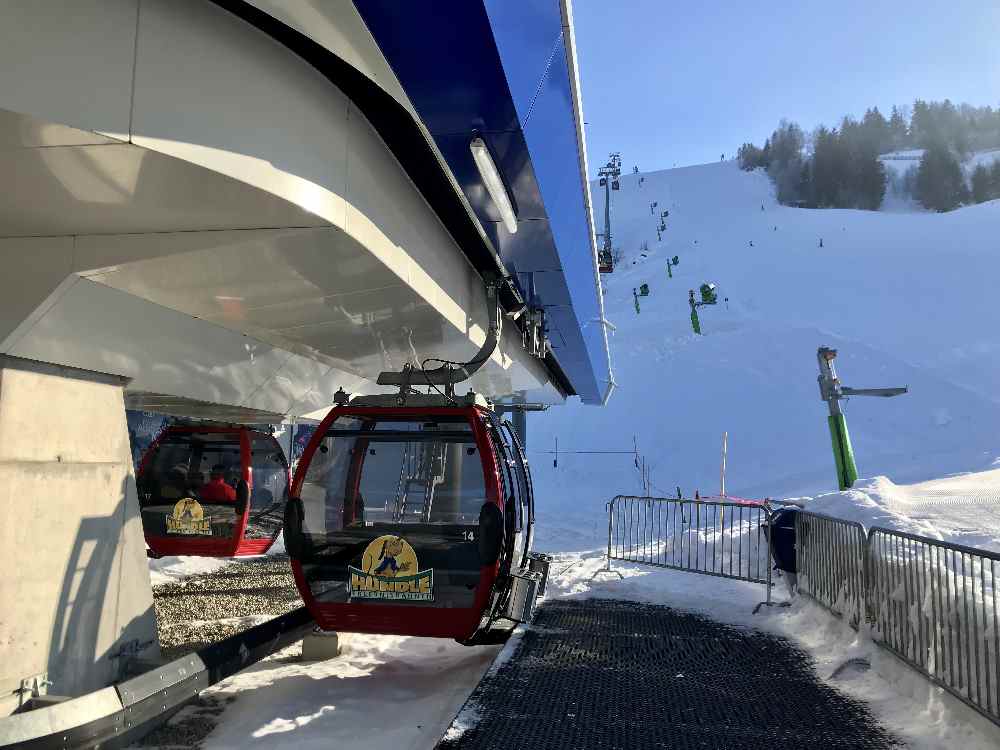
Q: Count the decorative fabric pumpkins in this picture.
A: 0